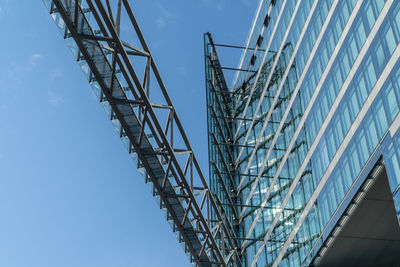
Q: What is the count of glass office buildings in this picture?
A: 1